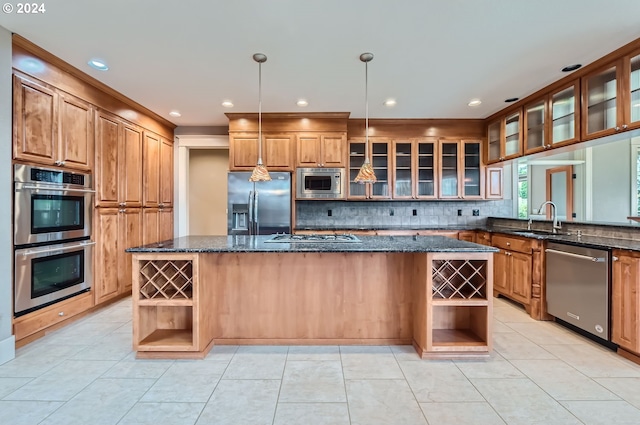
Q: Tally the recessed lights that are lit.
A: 6